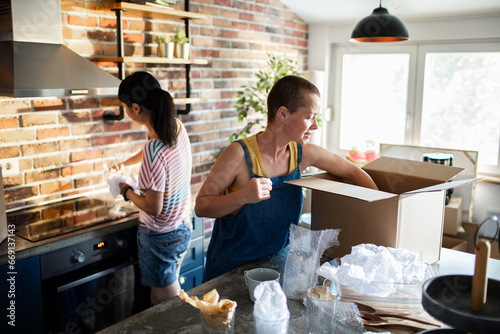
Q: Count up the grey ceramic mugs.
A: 1